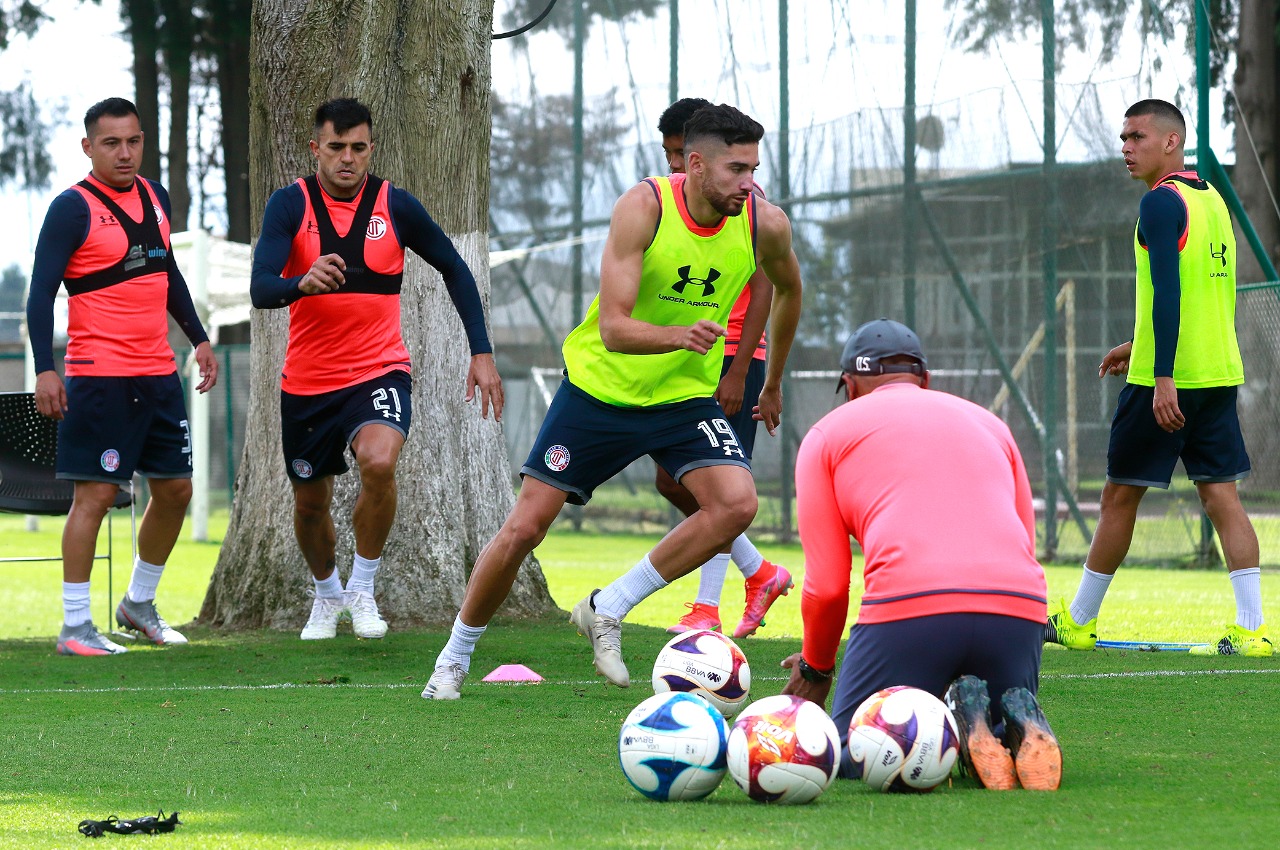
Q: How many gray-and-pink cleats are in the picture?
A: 2